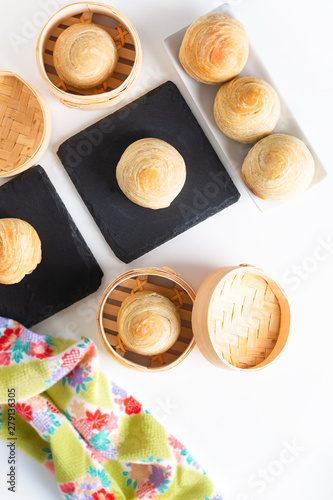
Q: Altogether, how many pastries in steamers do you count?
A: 2